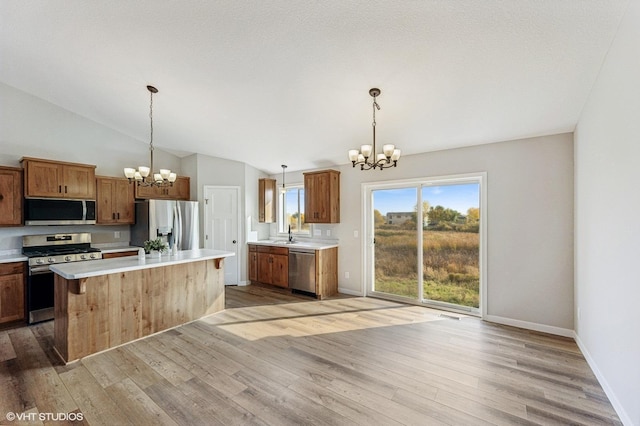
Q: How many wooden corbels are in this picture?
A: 2